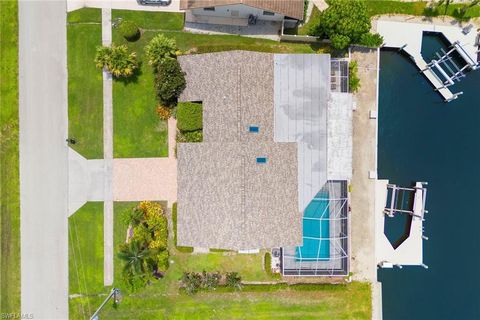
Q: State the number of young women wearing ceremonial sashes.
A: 0